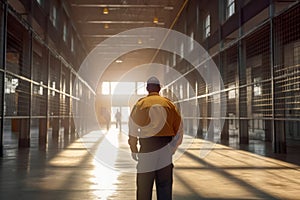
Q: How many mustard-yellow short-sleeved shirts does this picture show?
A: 1